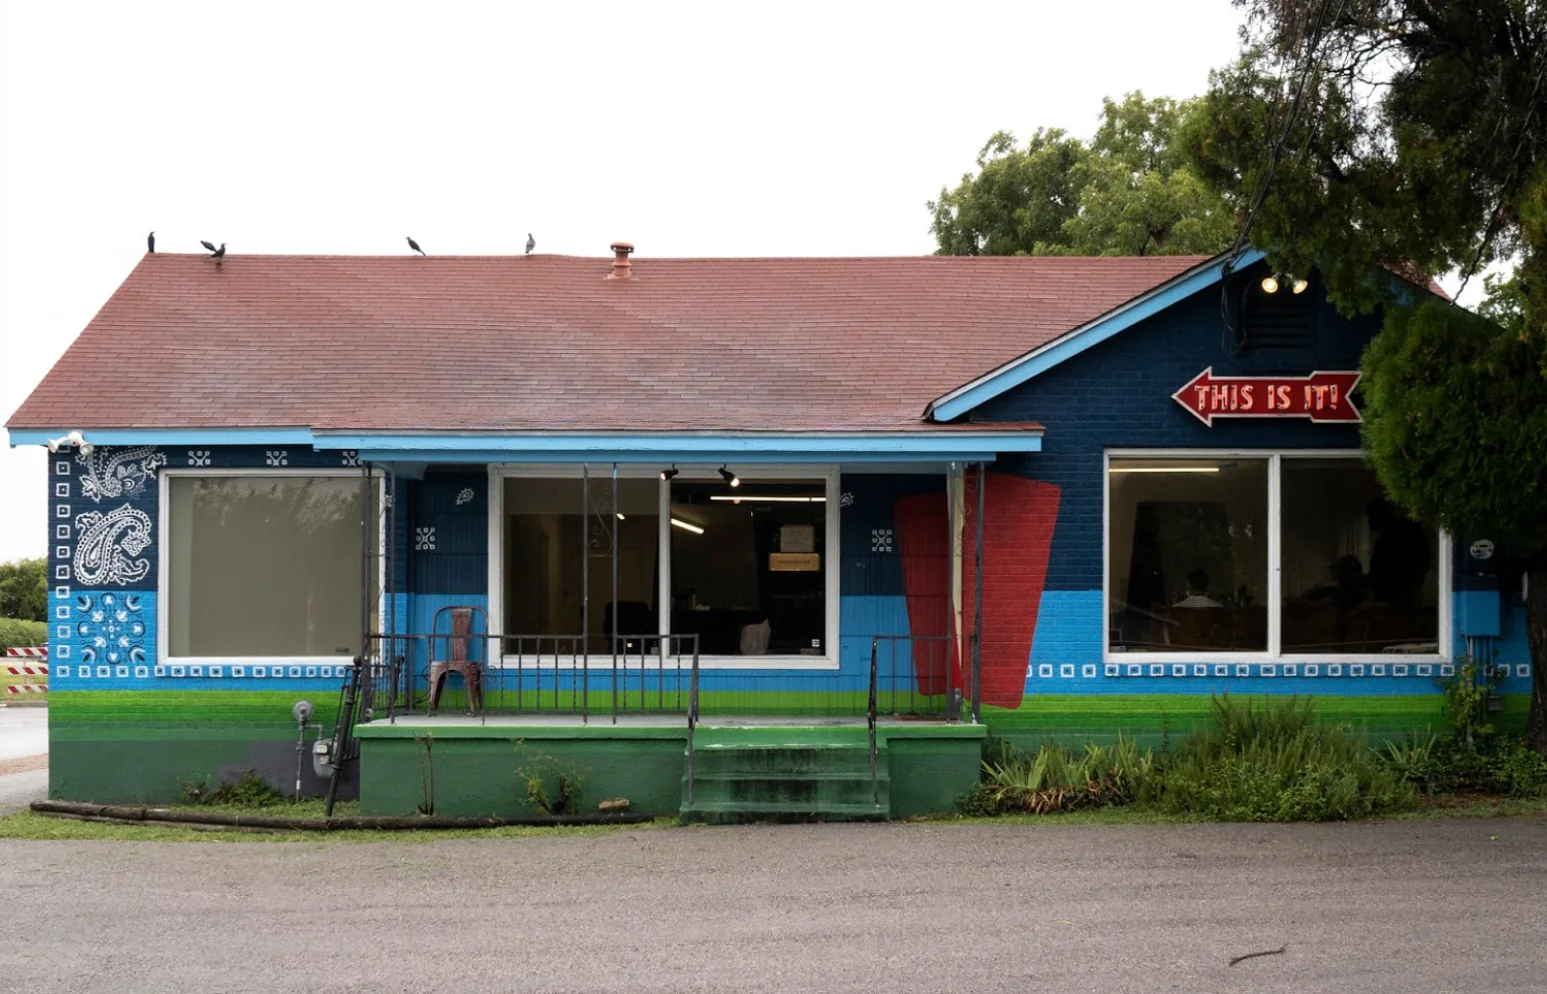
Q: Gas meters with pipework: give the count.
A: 1